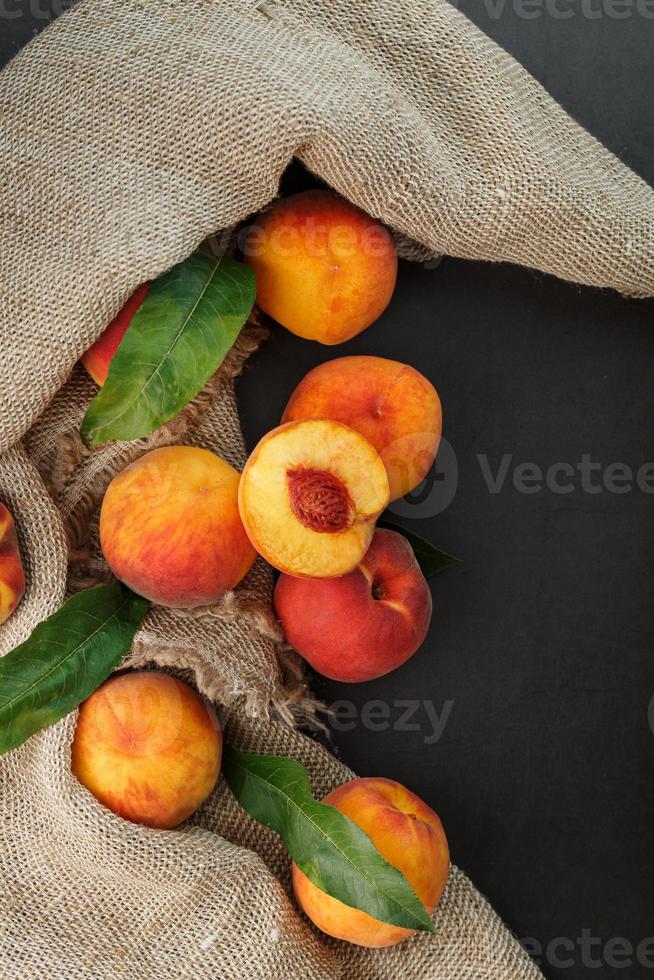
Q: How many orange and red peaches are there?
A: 9